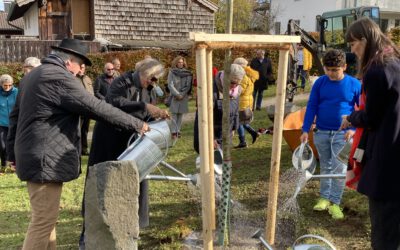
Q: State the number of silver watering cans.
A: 6